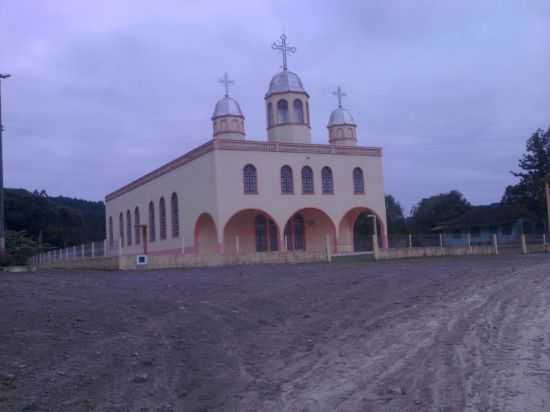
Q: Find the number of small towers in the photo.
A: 2